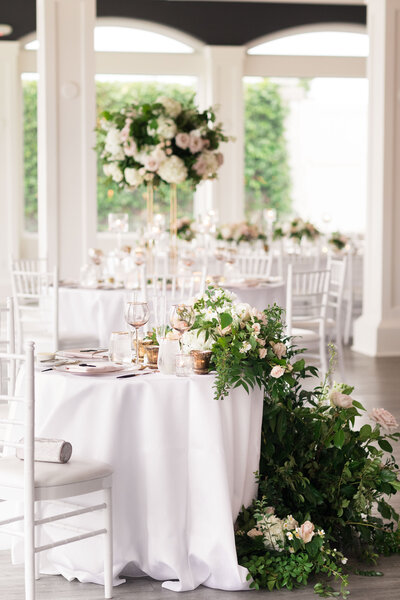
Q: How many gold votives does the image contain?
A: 3